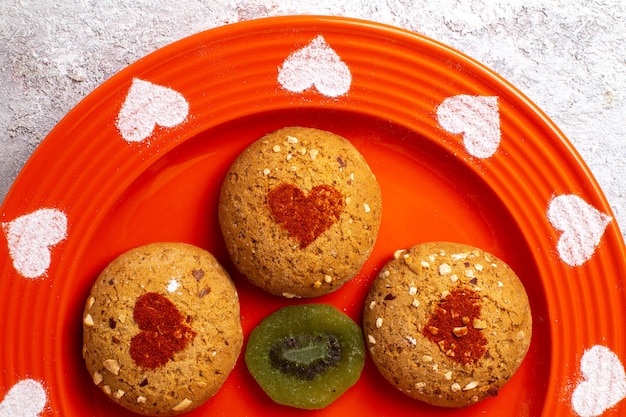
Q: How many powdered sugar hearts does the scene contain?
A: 7